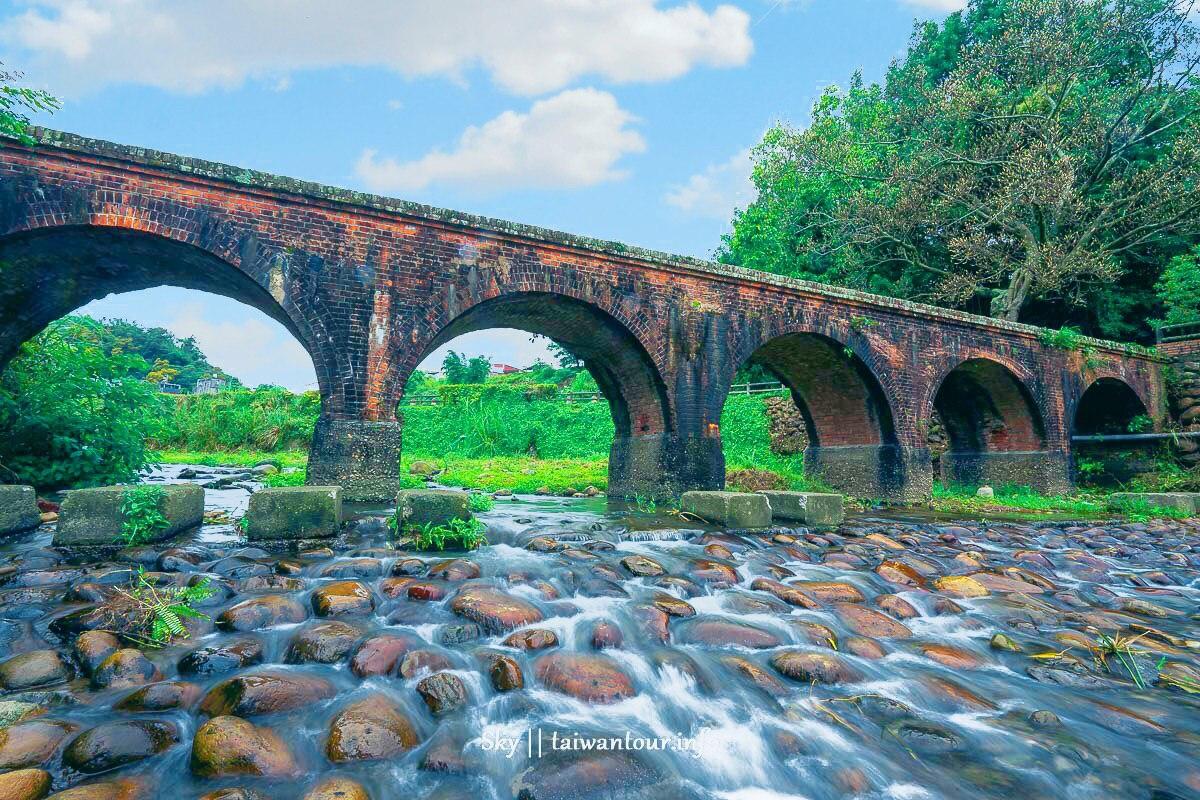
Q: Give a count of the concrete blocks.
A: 7